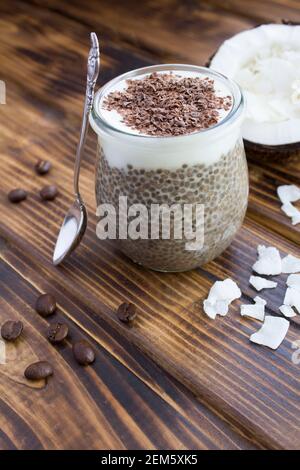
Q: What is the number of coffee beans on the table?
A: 9